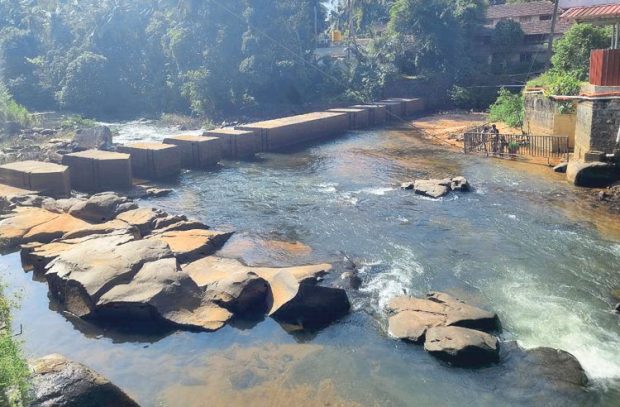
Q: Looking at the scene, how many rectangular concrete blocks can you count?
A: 10